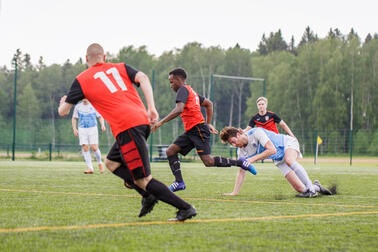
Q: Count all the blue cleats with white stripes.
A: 2